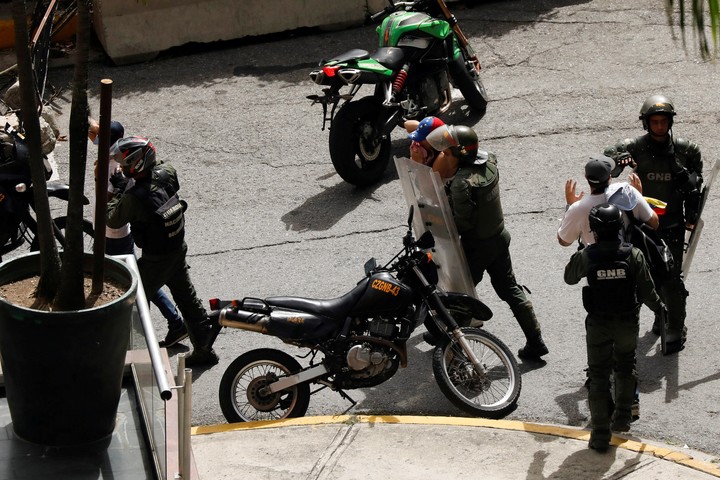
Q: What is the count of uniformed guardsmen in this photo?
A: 4